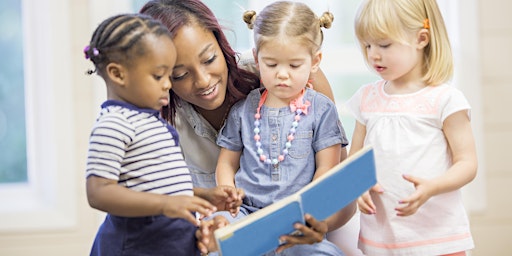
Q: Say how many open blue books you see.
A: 1